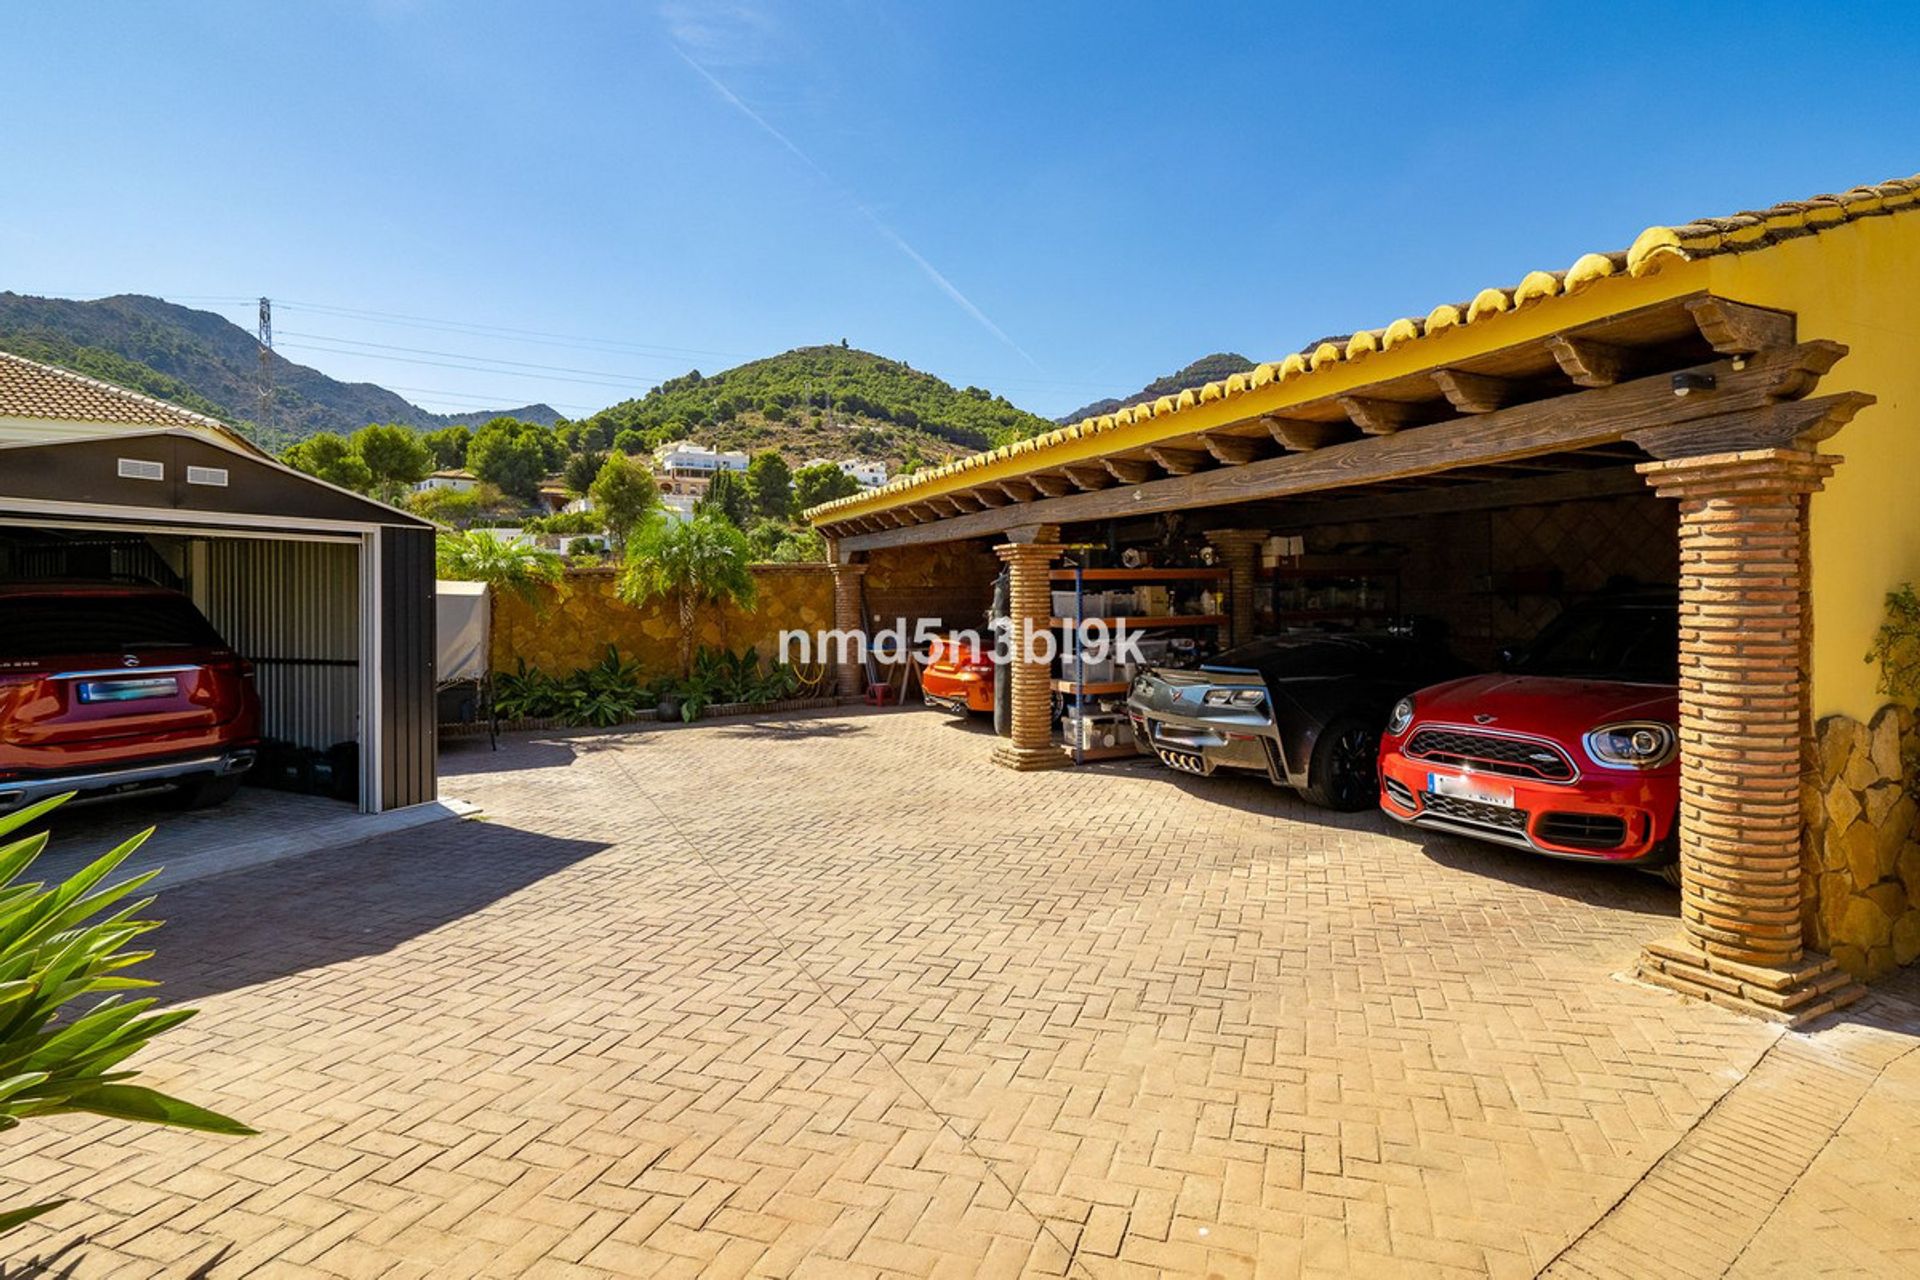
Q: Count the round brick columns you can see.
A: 4